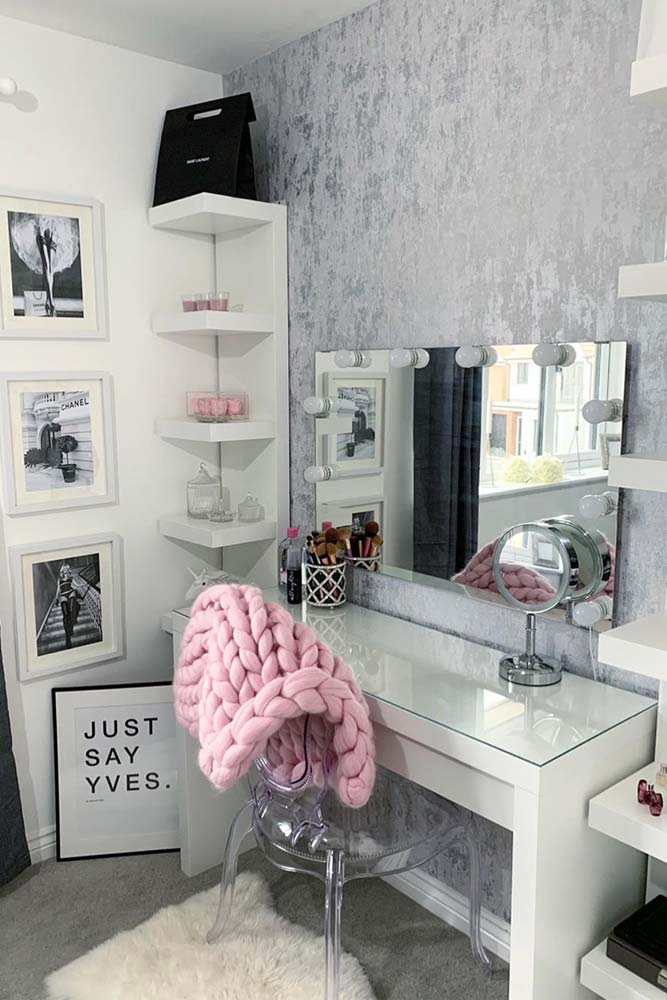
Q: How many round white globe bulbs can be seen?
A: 9